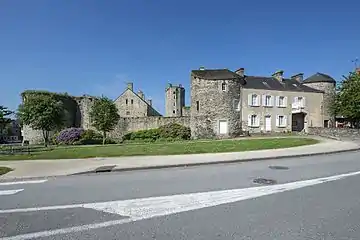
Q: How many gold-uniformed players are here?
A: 0